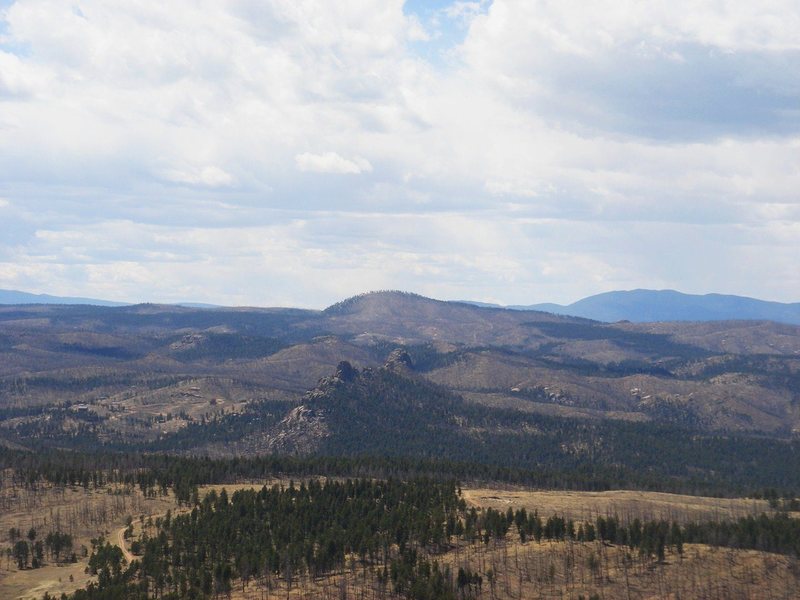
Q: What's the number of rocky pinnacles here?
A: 2